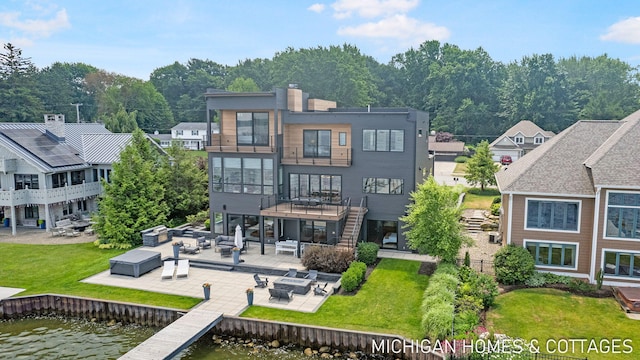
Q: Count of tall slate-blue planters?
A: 4